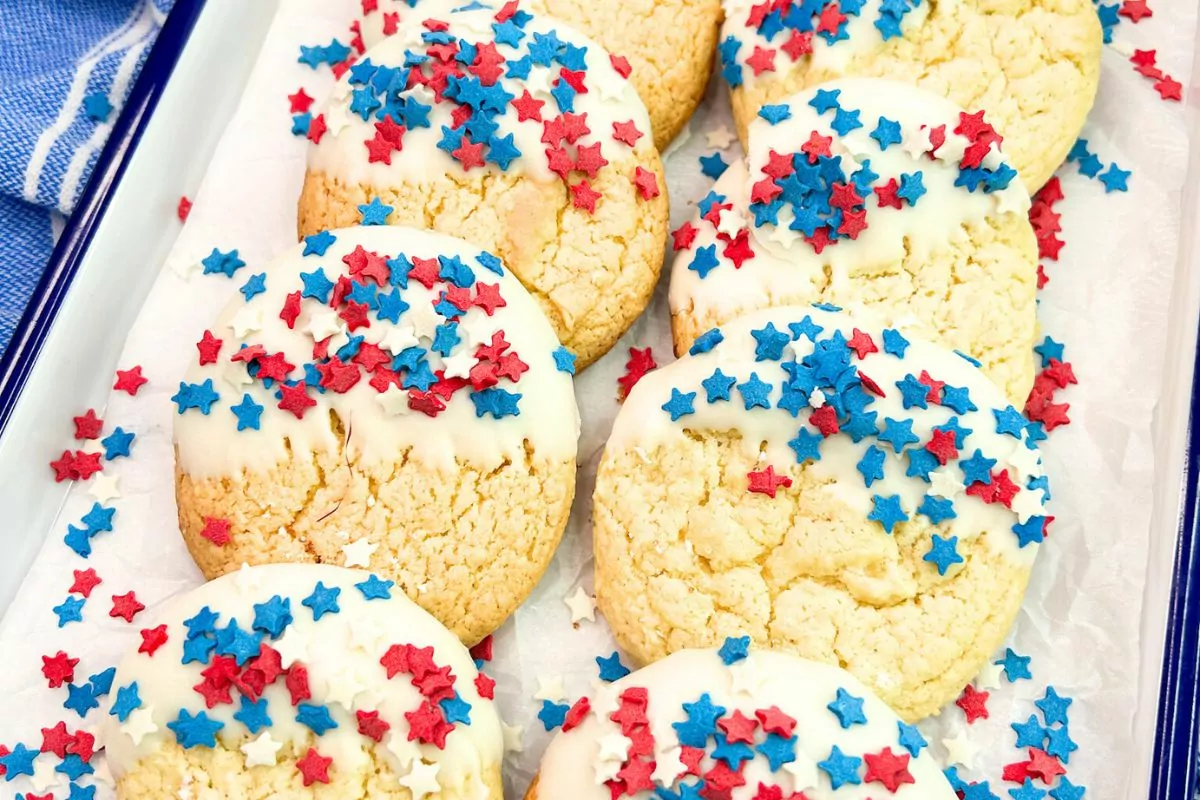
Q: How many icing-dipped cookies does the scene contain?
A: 8